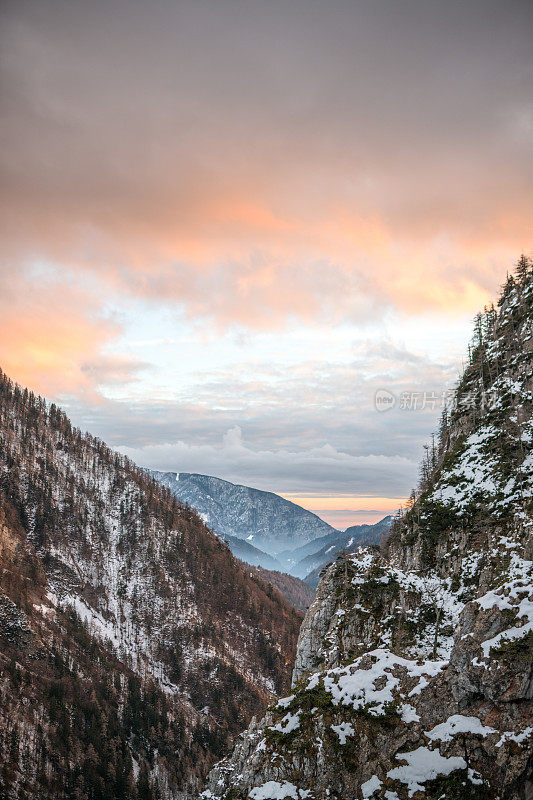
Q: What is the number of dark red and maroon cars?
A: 0